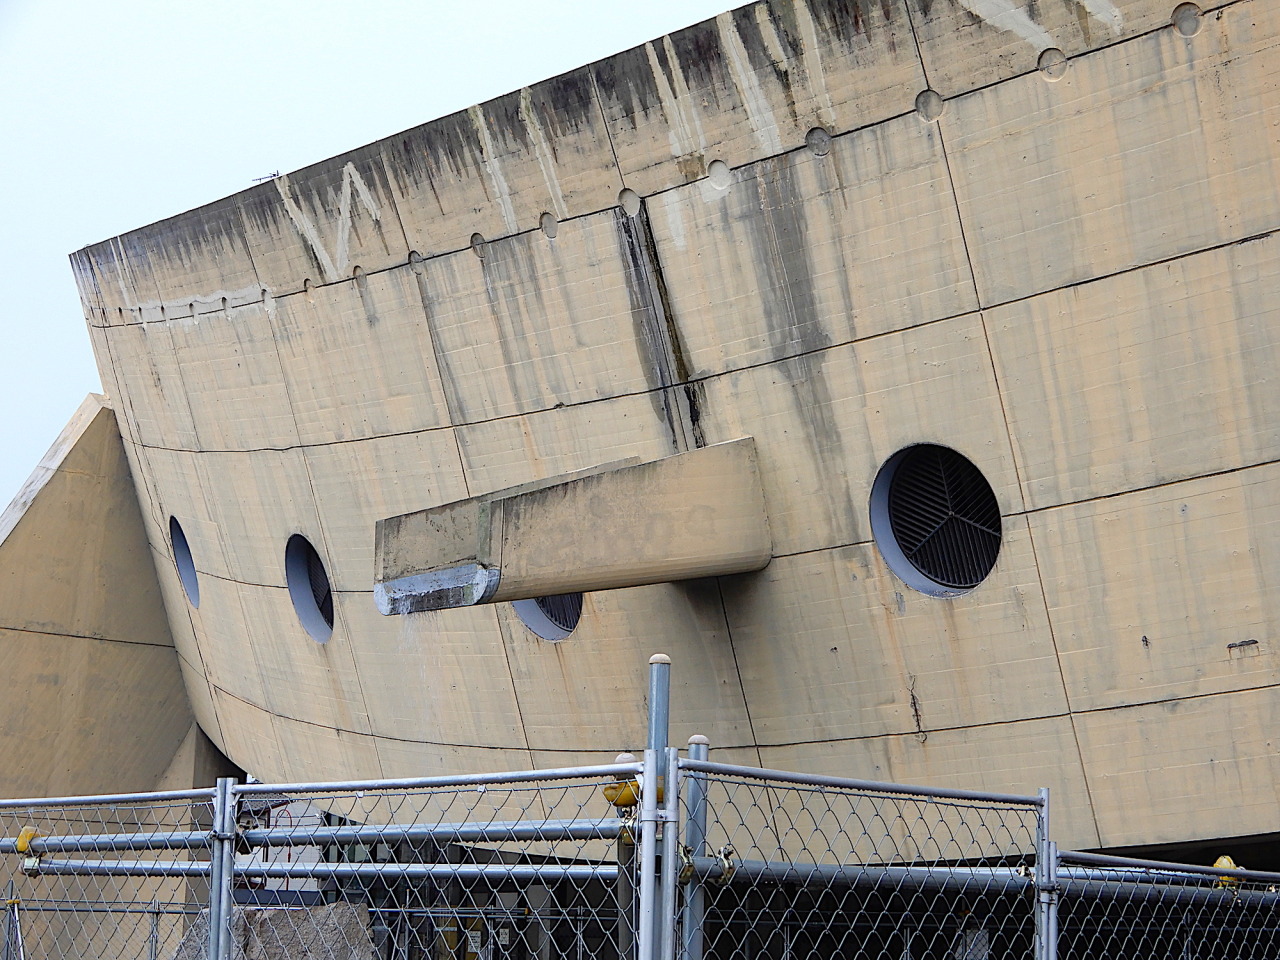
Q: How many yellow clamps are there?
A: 3